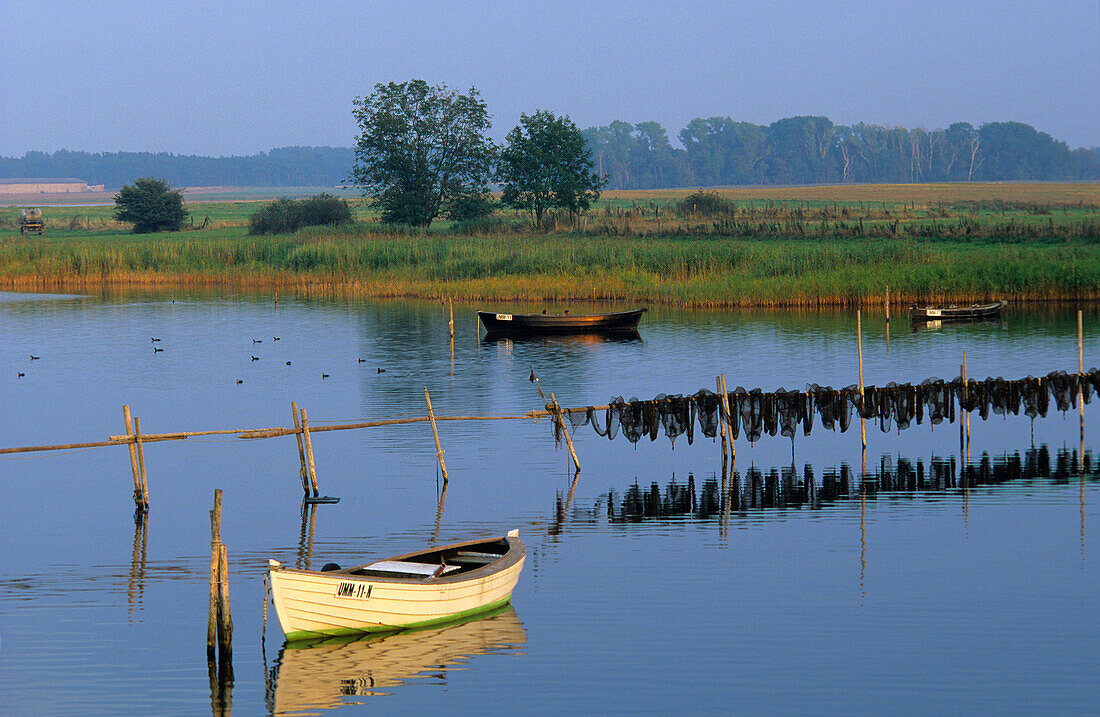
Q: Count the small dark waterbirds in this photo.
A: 12